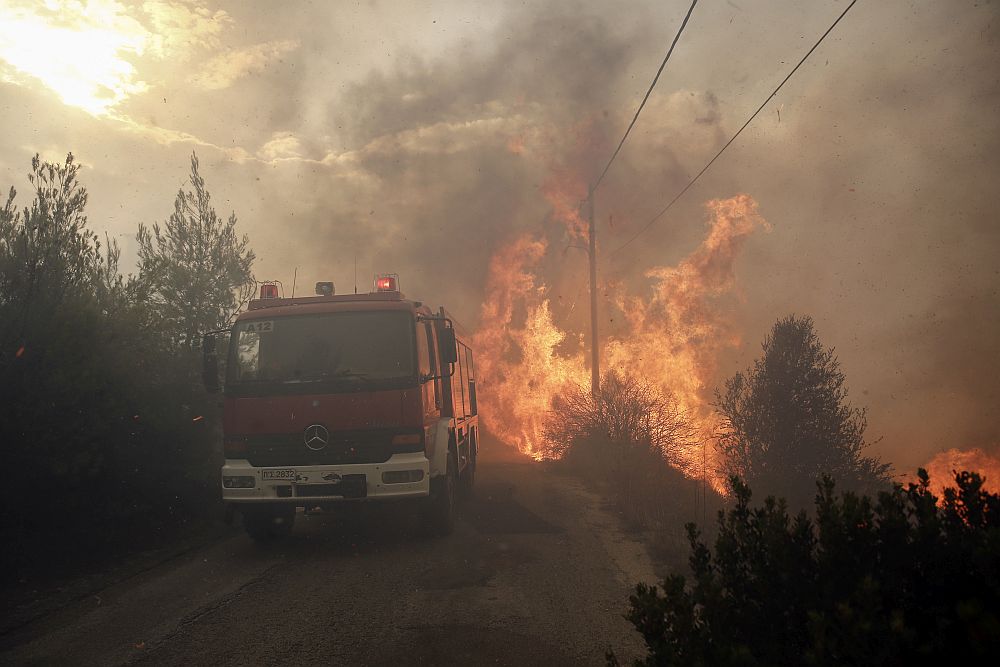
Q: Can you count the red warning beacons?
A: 2